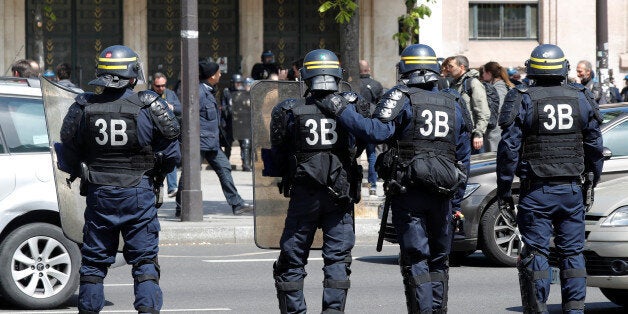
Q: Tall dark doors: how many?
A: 3